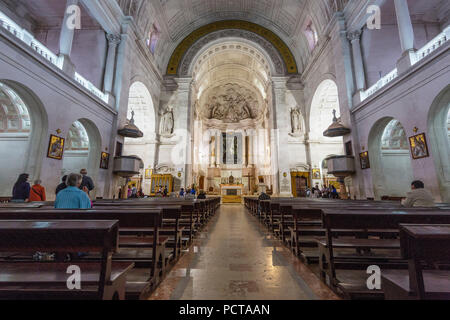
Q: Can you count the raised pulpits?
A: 2